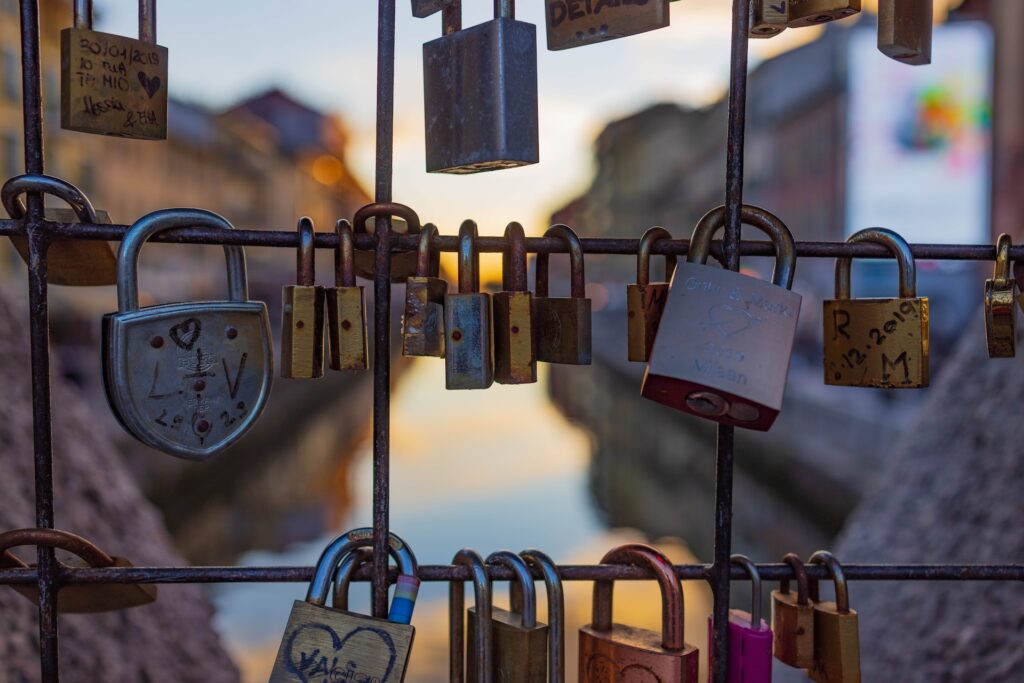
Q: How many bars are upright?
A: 3